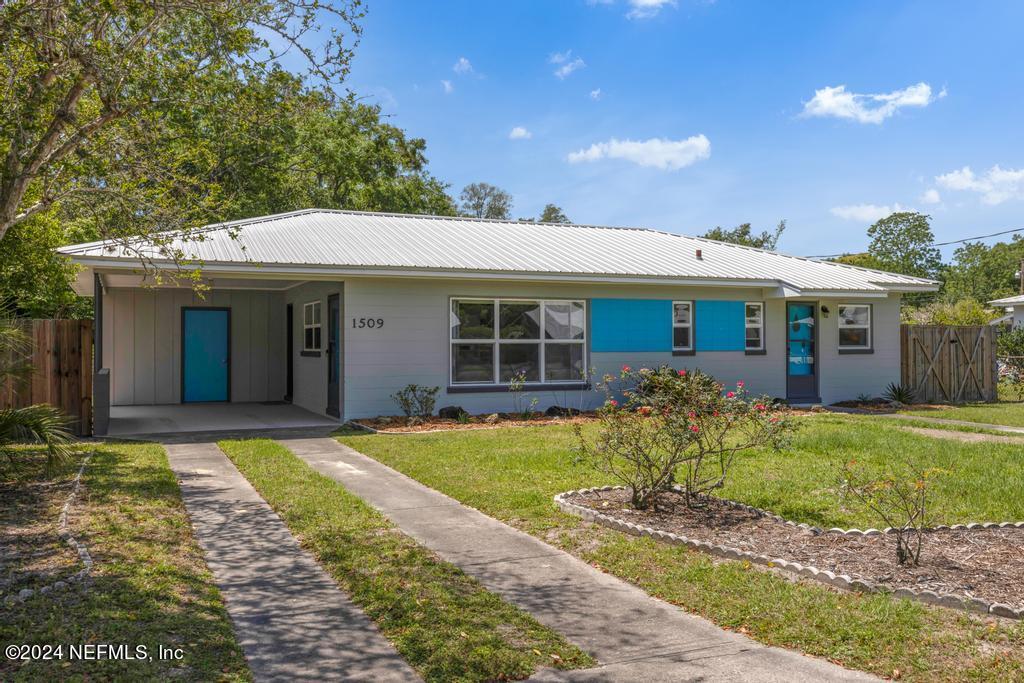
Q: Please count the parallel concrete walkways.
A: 2